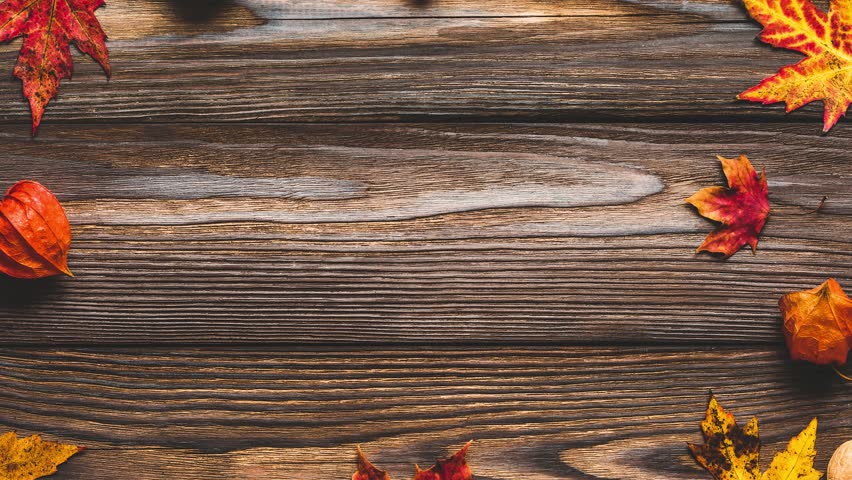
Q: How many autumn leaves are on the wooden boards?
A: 6